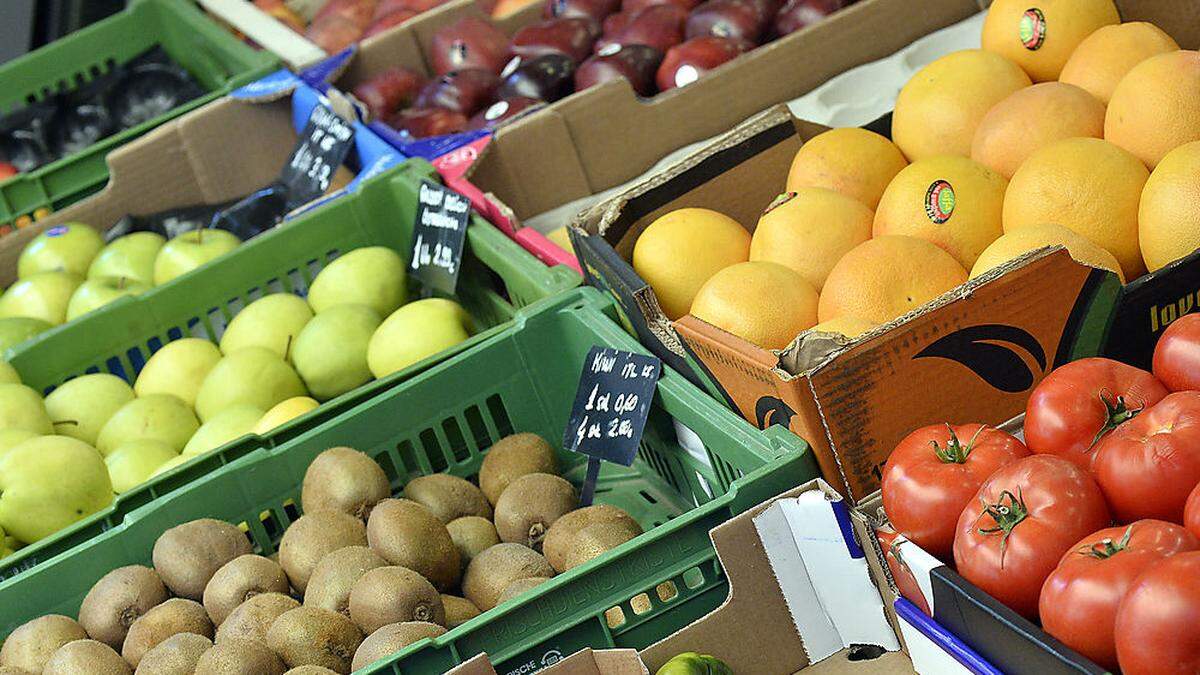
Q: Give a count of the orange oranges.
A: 15